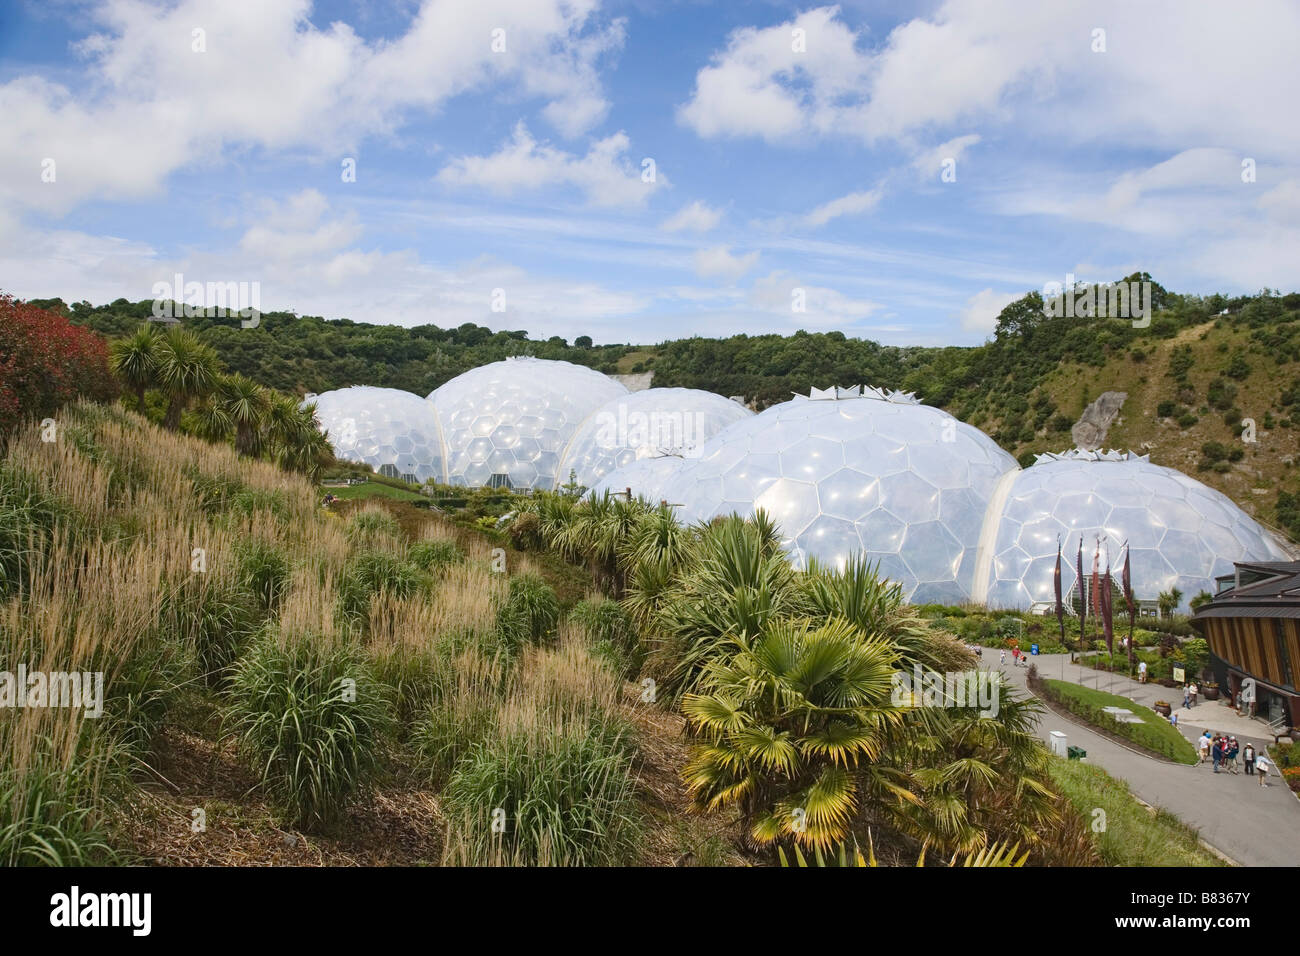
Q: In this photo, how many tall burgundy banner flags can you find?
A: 5